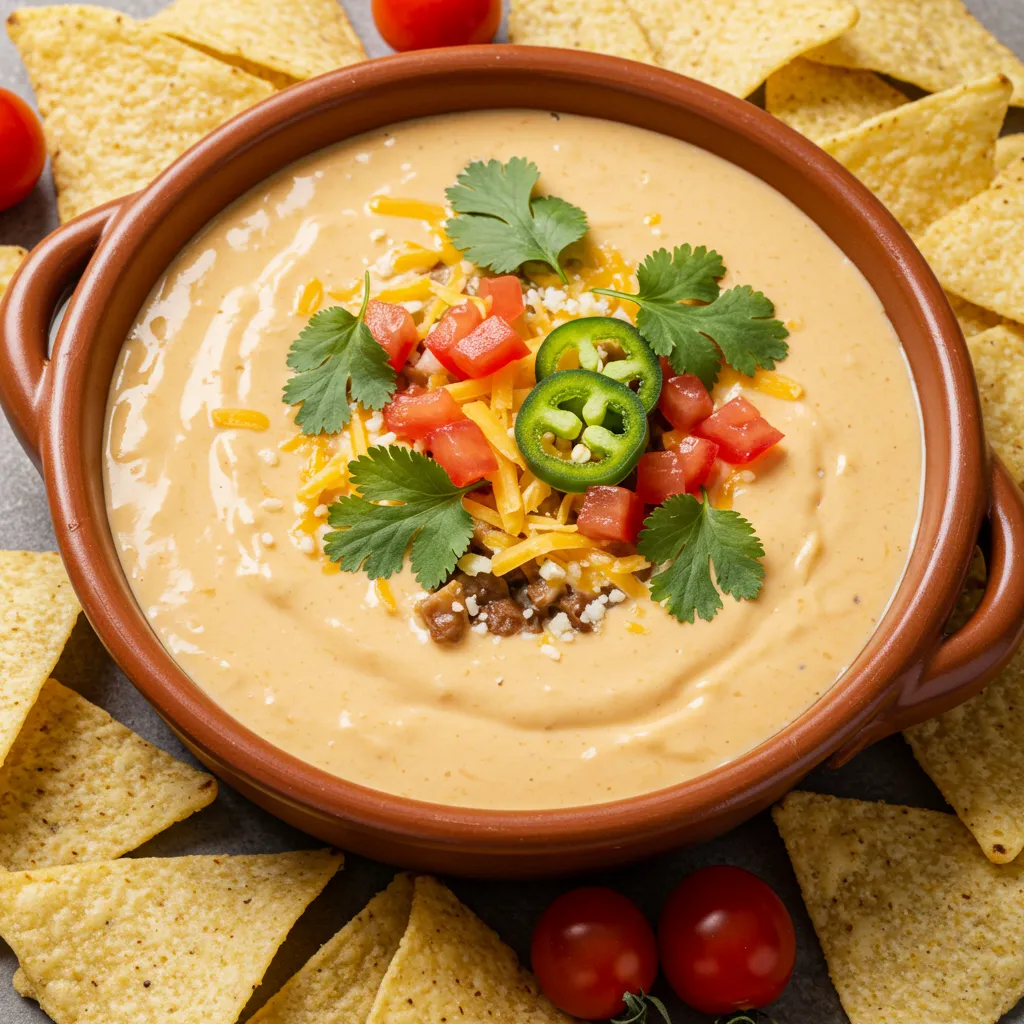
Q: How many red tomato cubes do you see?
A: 11